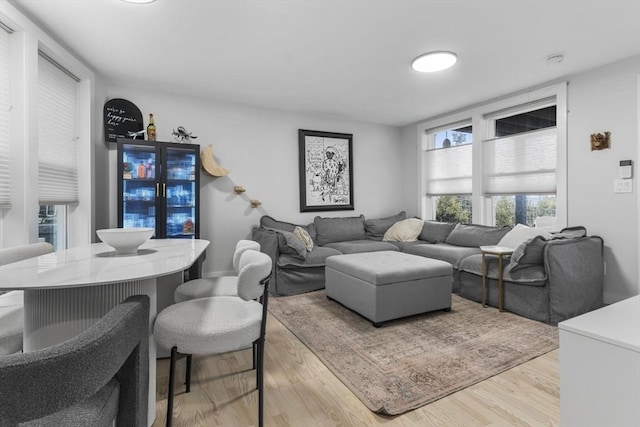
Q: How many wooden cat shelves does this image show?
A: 3